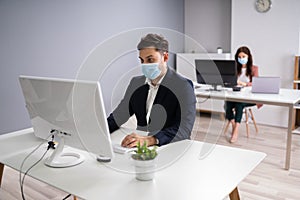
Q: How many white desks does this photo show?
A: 2